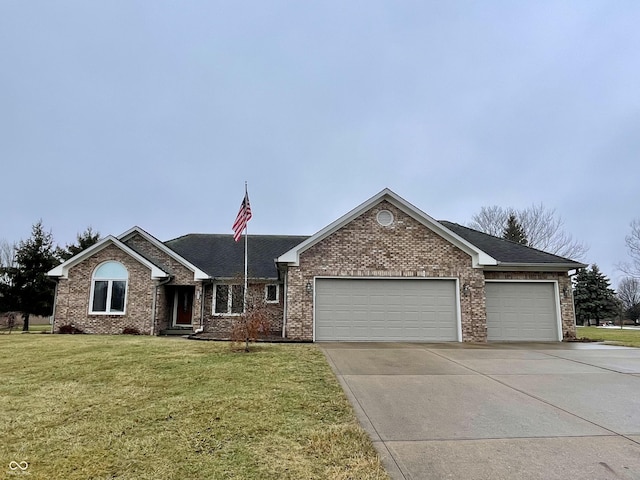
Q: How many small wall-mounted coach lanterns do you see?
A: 3